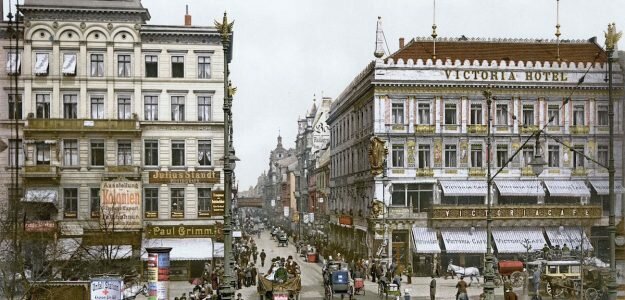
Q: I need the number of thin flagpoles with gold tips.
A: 2